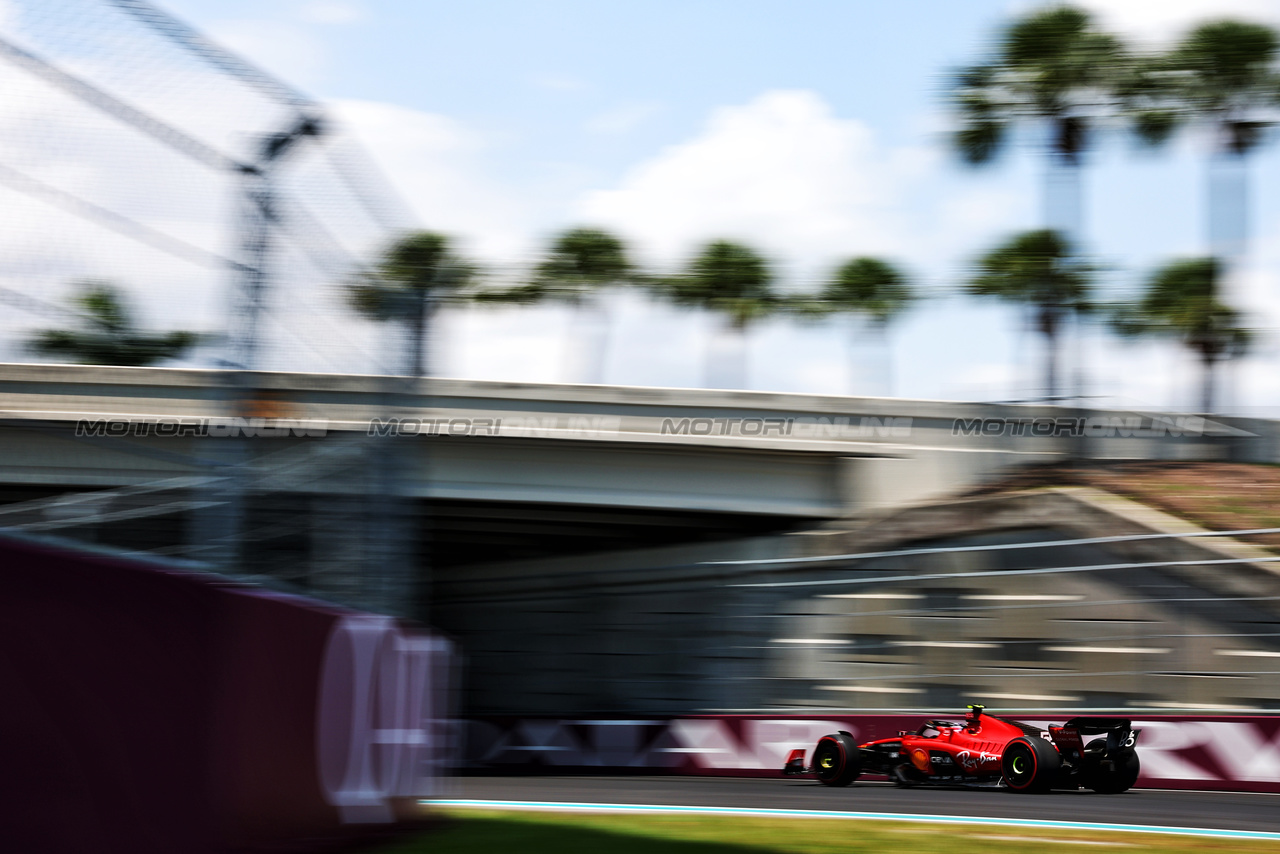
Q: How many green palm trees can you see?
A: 9